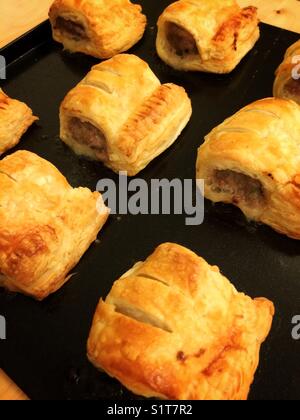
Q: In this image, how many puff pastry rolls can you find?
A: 8